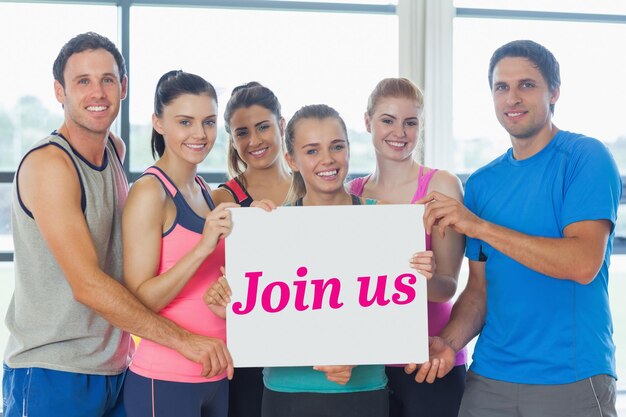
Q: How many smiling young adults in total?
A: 6